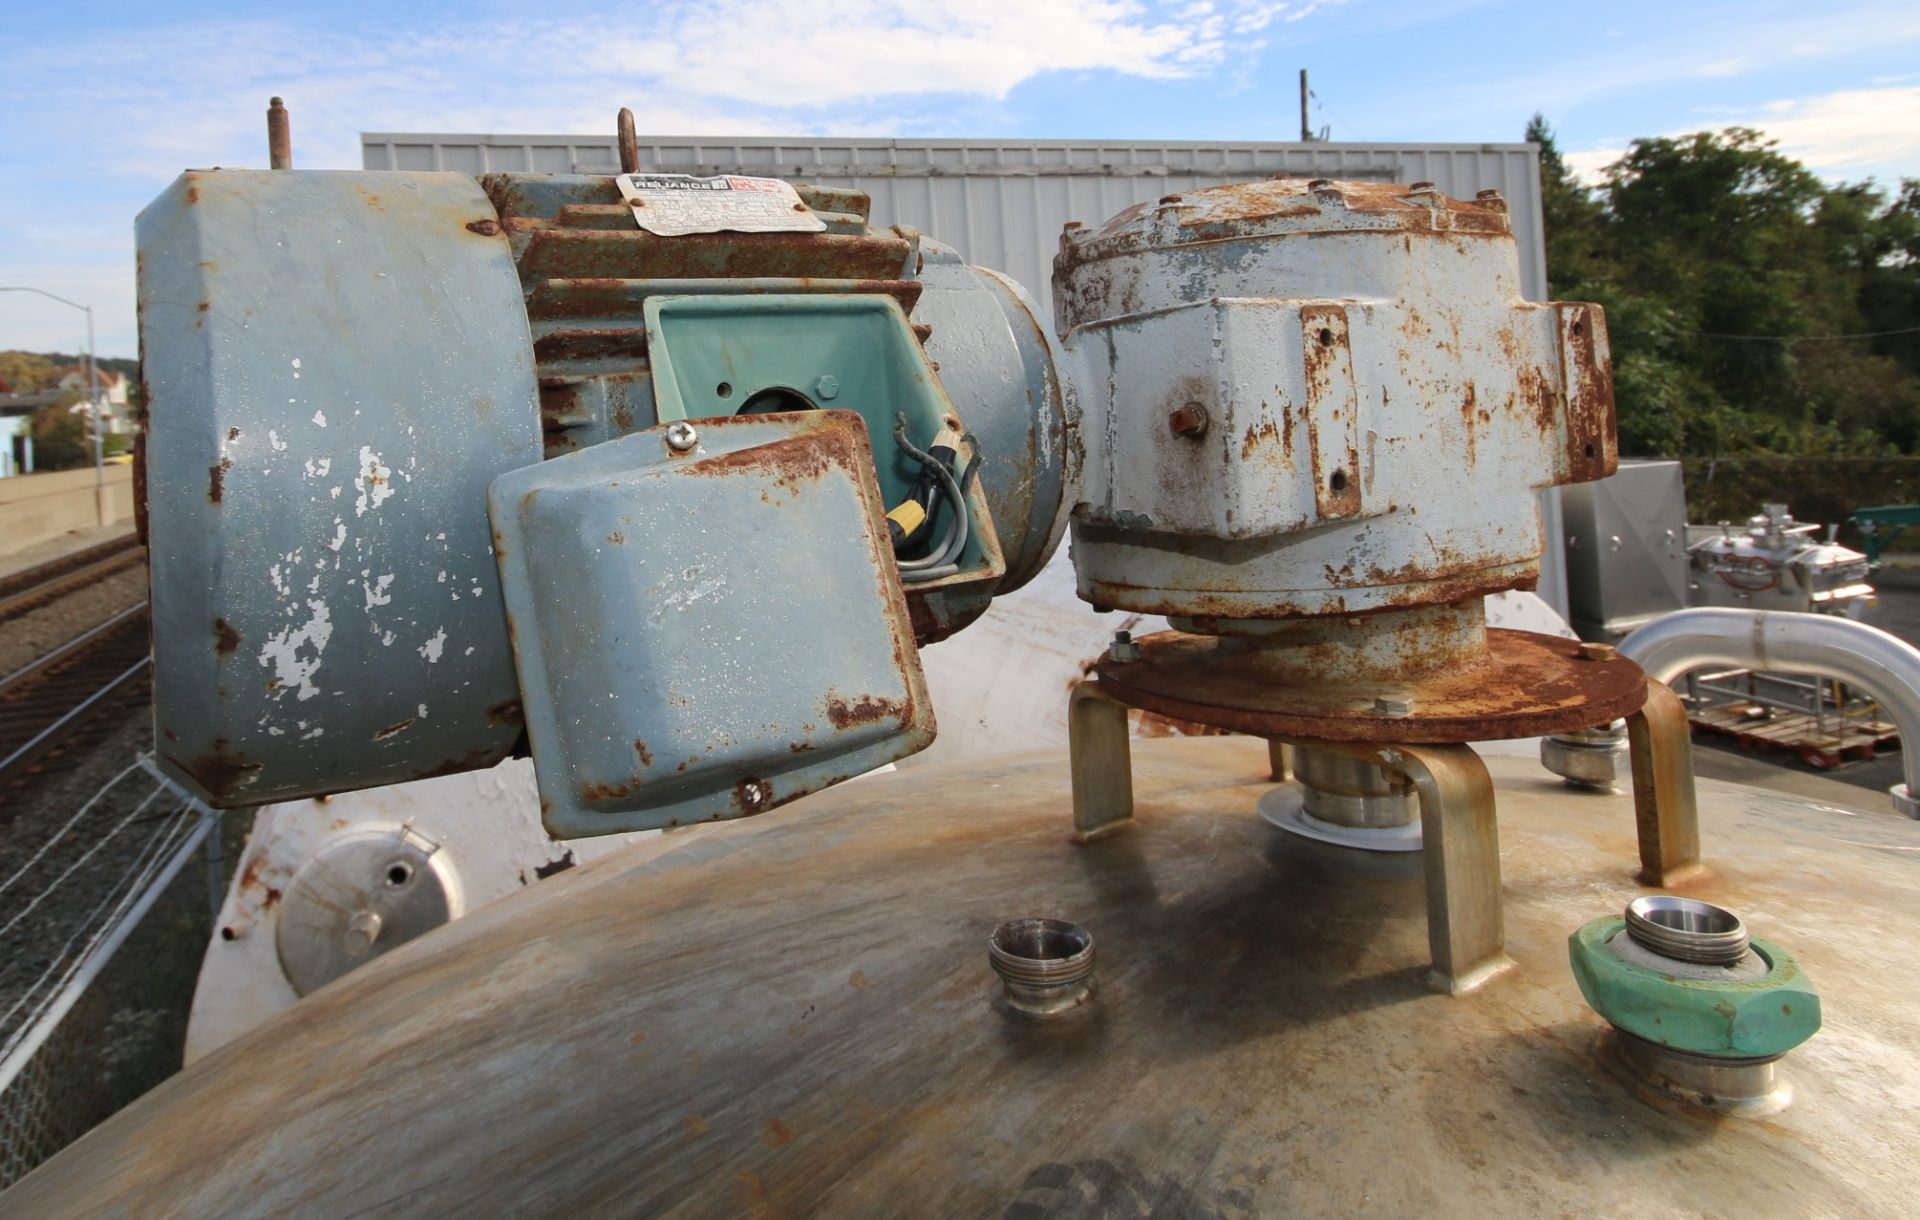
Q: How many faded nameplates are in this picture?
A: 1